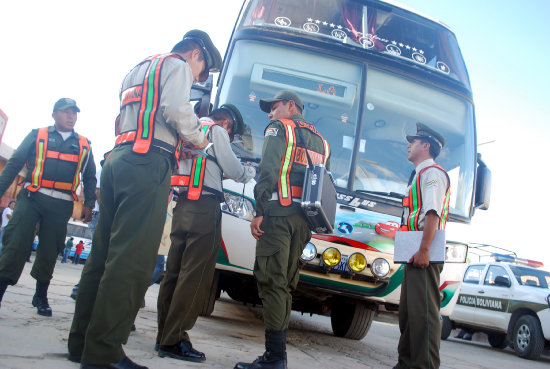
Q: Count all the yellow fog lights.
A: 2